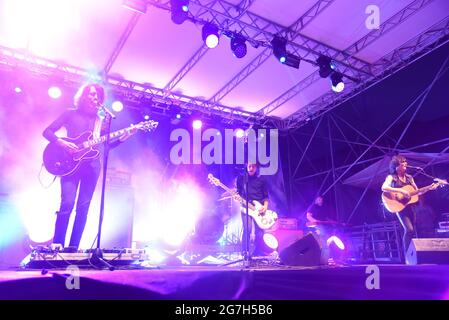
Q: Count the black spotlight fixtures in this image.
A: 6